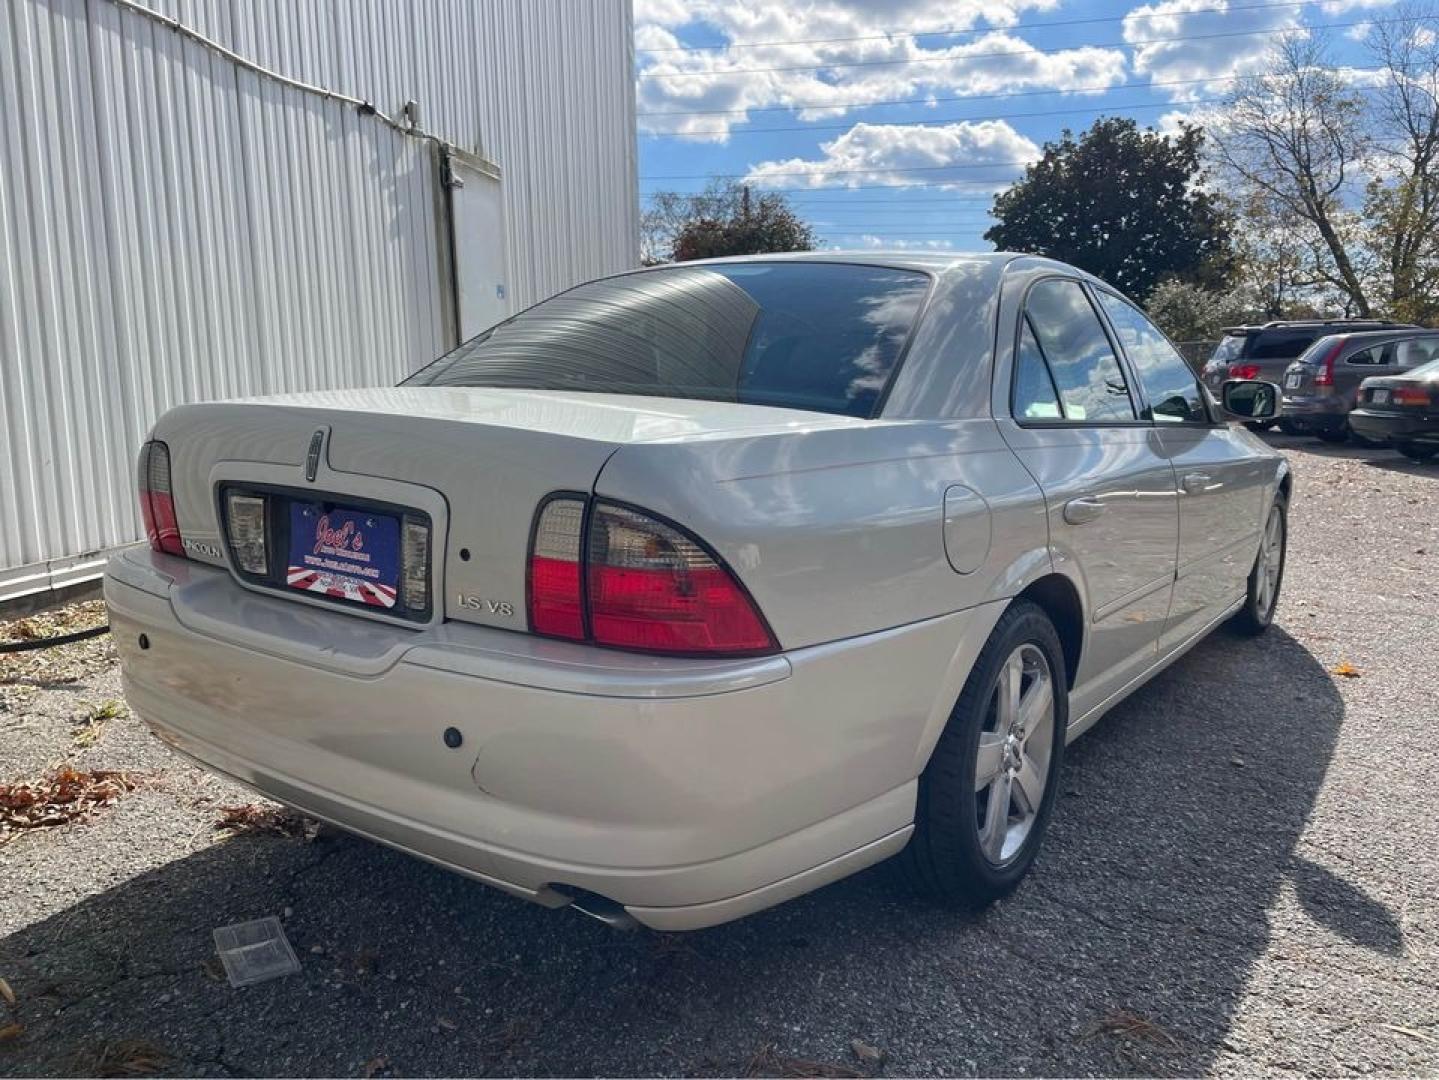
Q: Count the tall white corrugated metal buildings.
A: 1